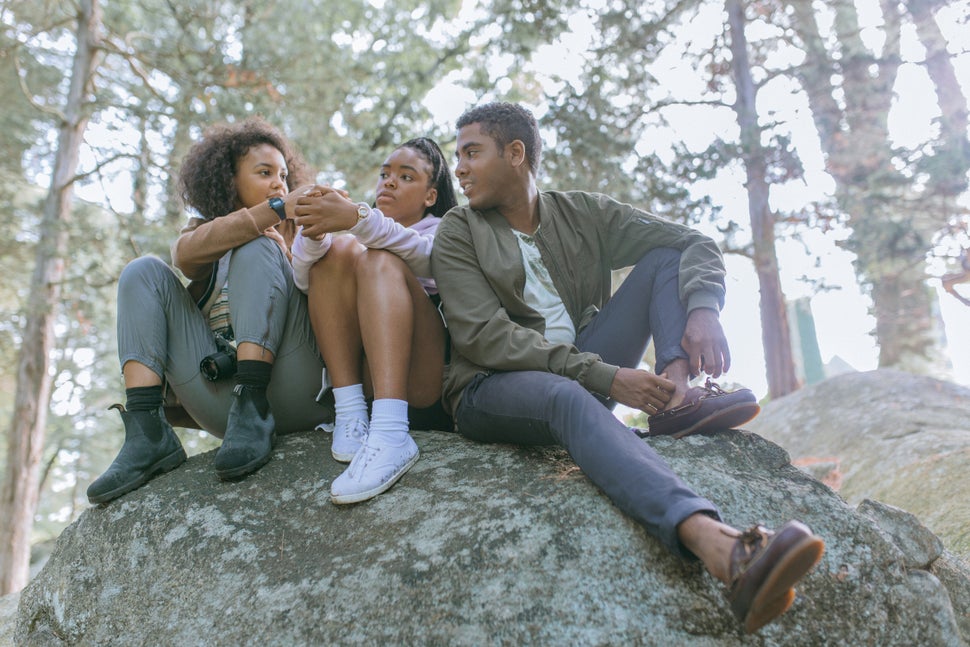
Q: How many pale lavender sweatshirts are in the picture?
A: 1